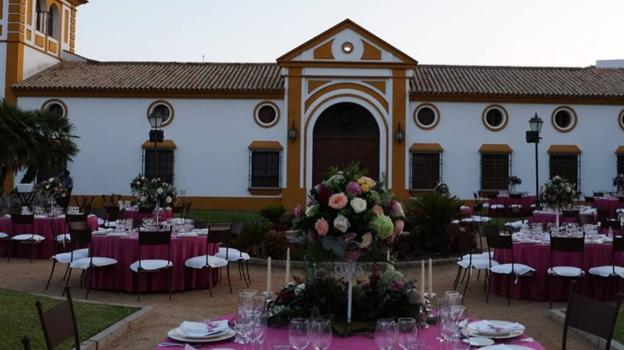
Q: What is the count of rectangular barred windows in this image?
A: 6